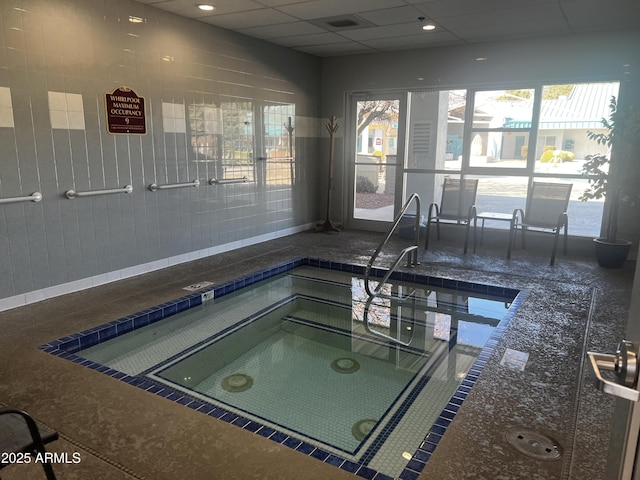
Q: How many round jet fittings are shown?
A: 3